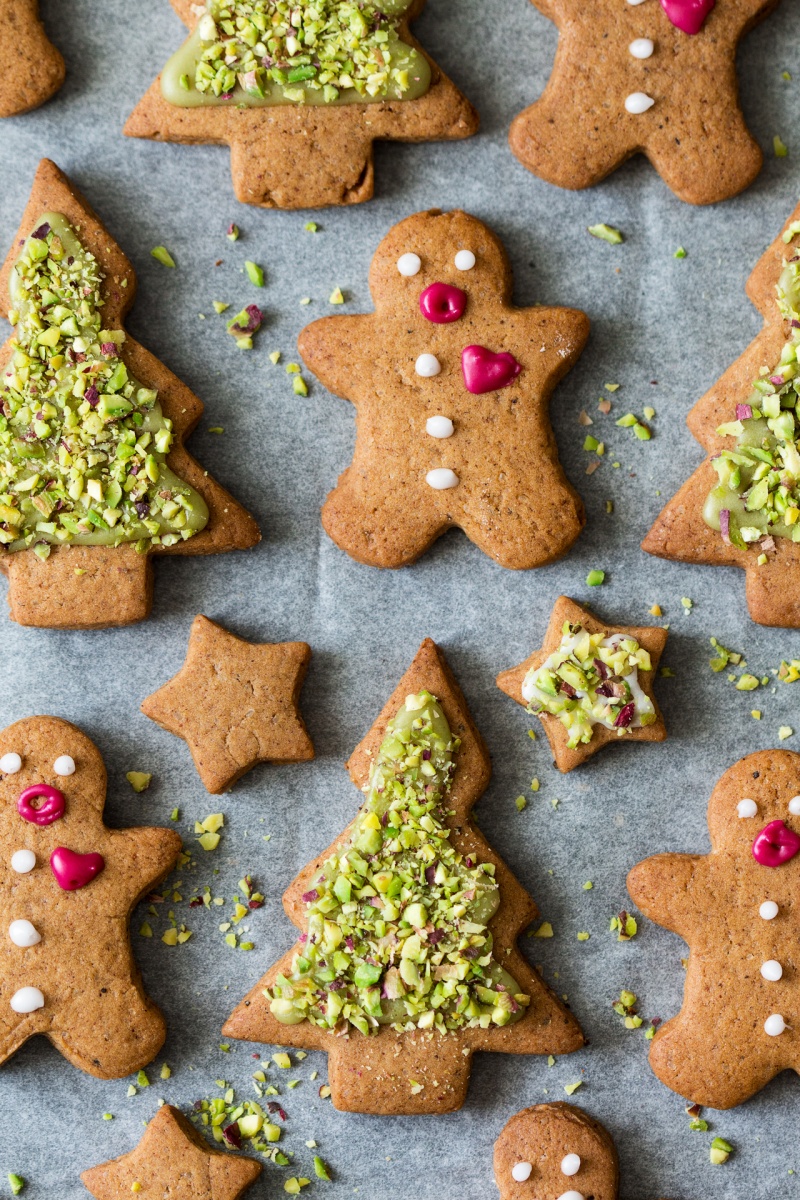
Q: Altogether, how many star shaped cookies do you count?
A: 3